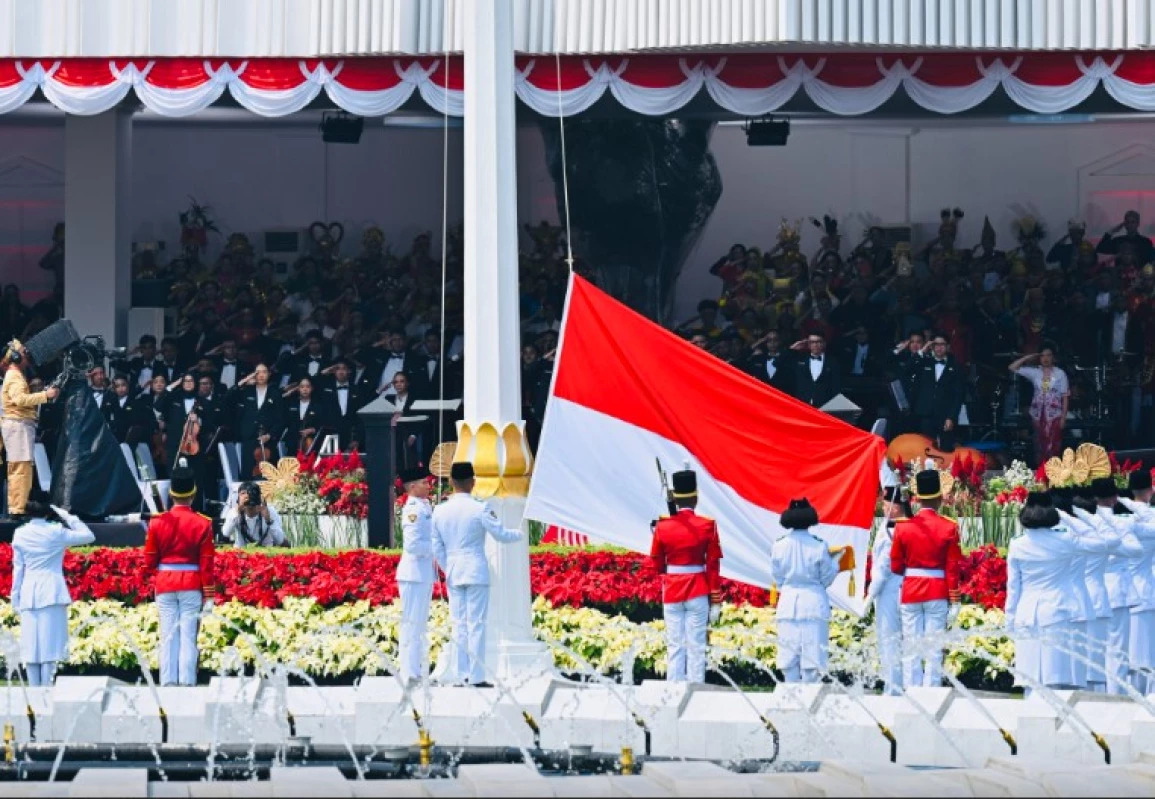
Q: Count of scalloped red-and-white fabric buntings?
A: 13